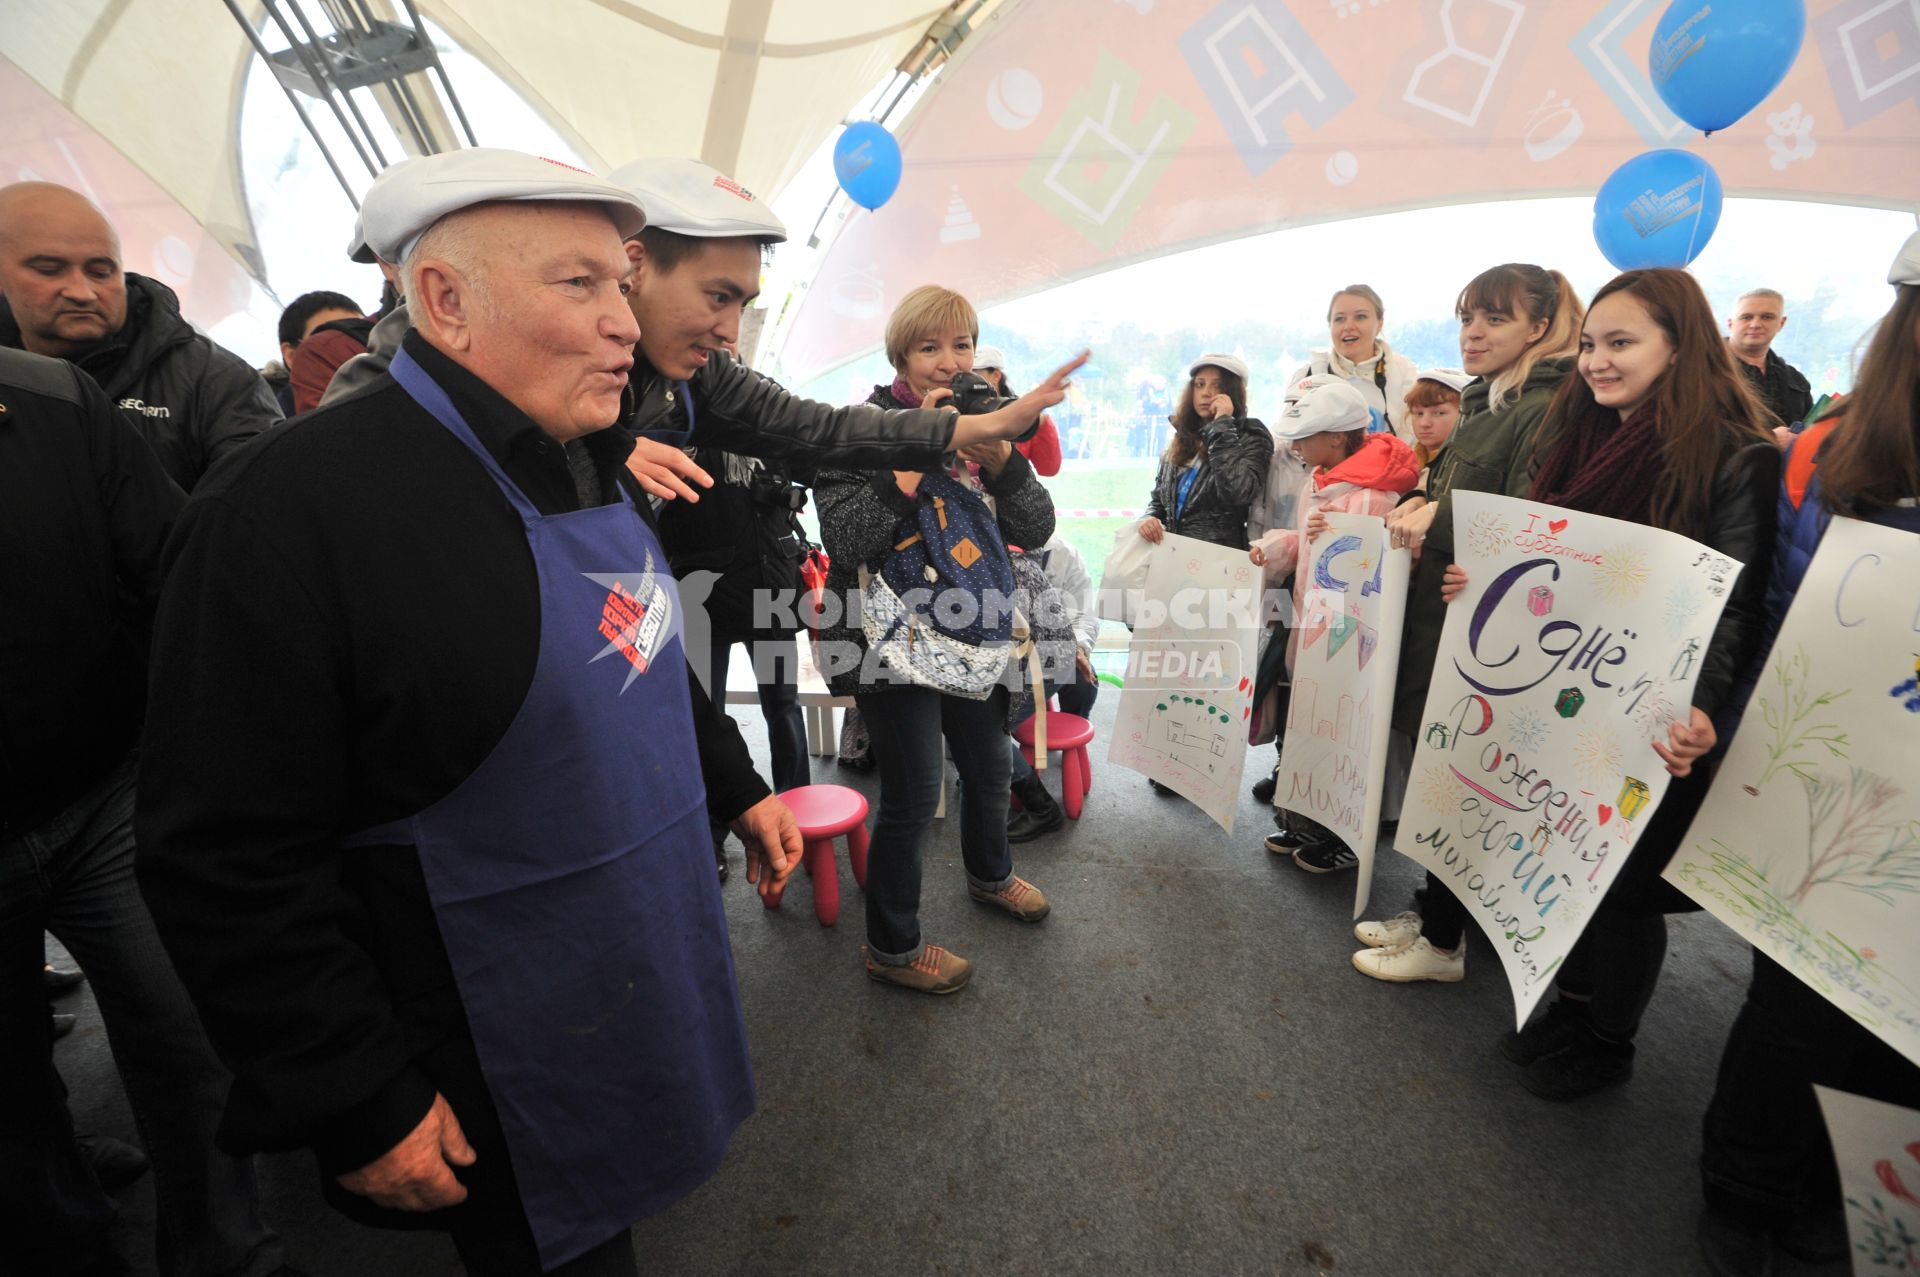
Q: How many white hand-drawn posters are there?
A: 5